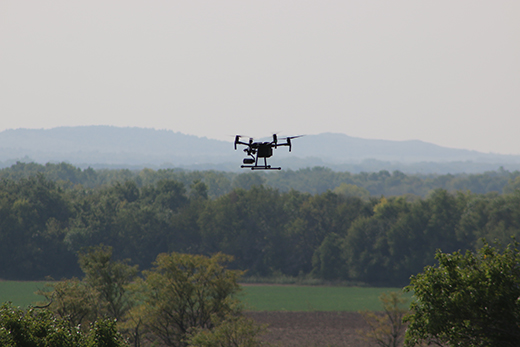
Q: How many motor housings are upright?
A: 4